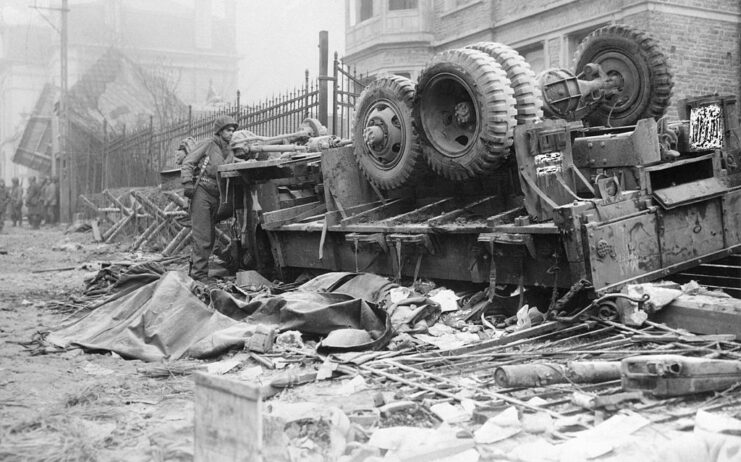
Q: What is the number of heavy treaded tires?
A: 4